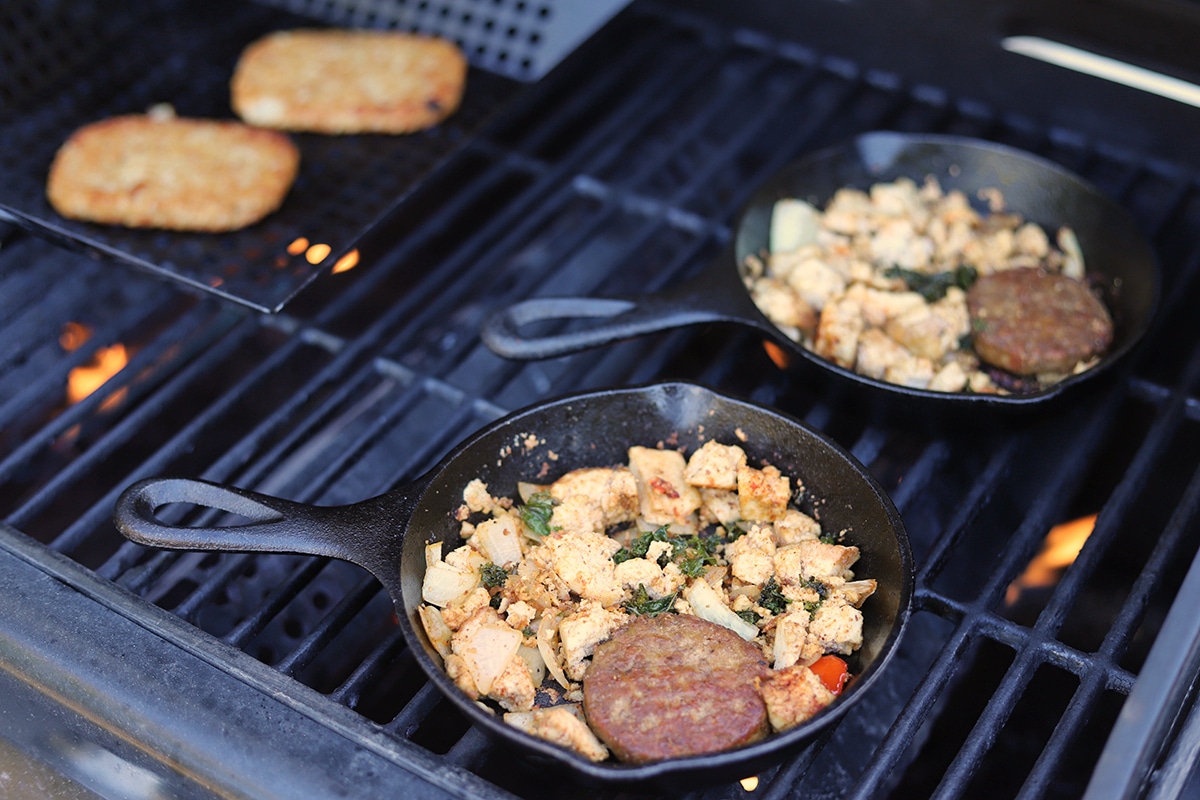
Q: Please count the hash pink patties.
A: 0